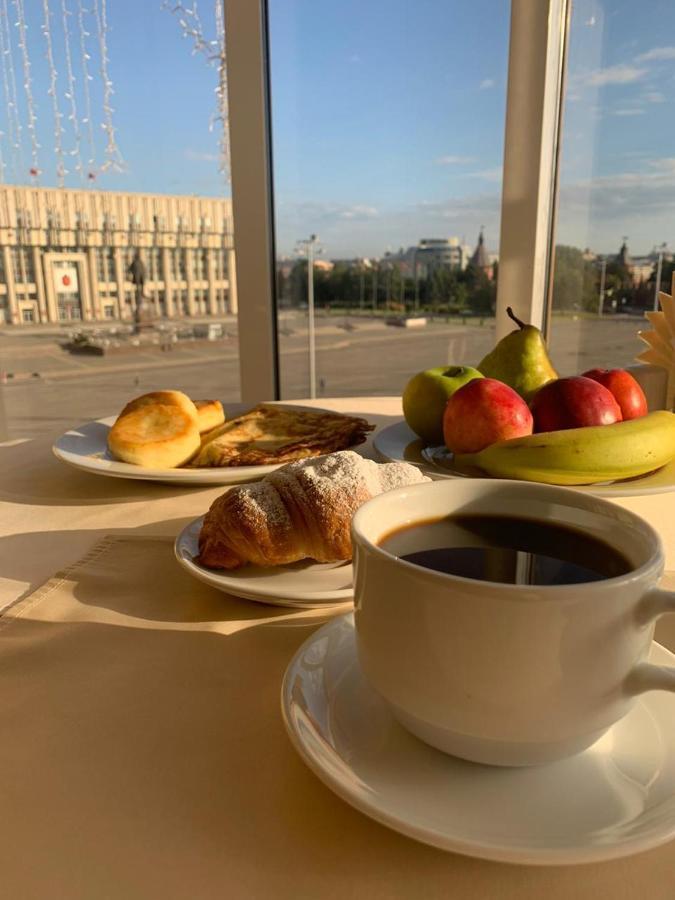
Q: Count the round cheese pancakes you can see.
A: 3